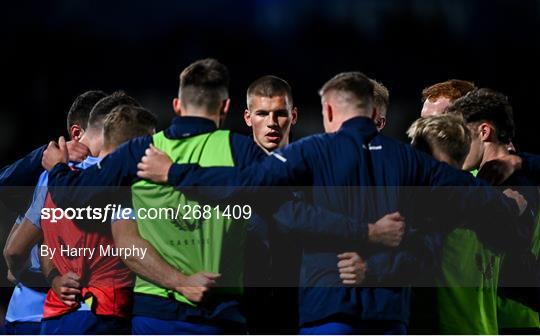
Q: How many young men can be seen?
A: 10